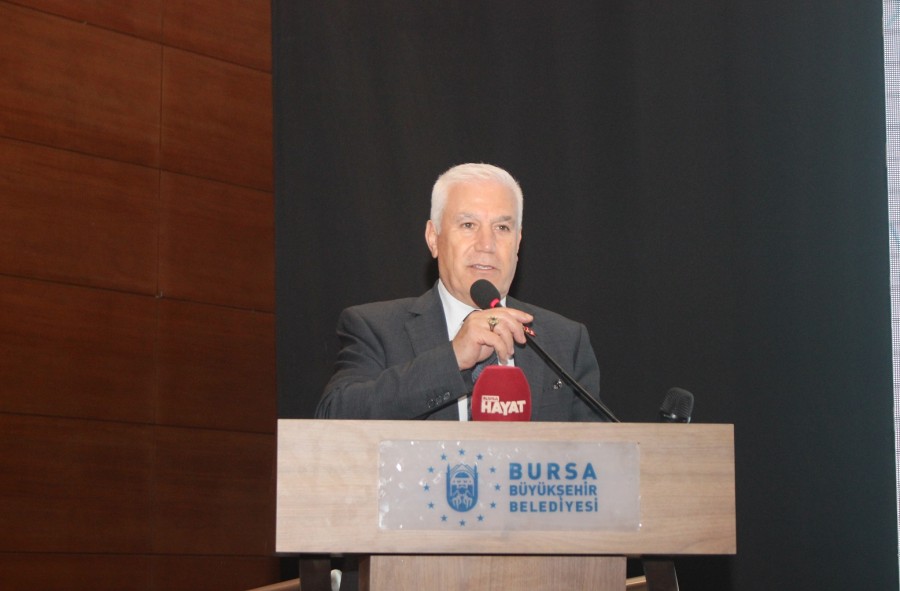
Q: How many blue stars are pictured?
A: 12